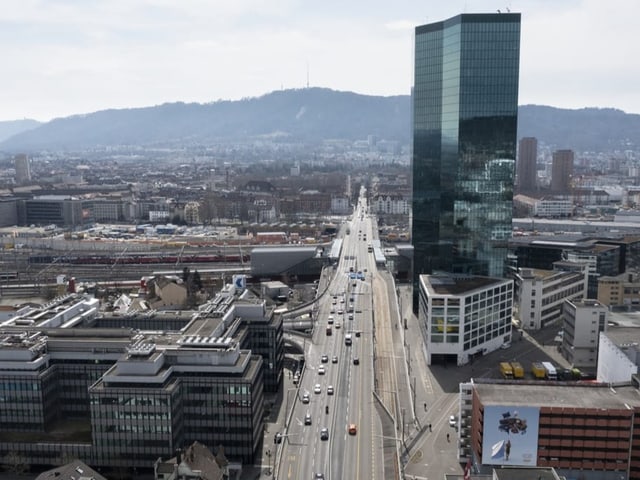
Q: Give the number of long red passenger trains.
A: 1